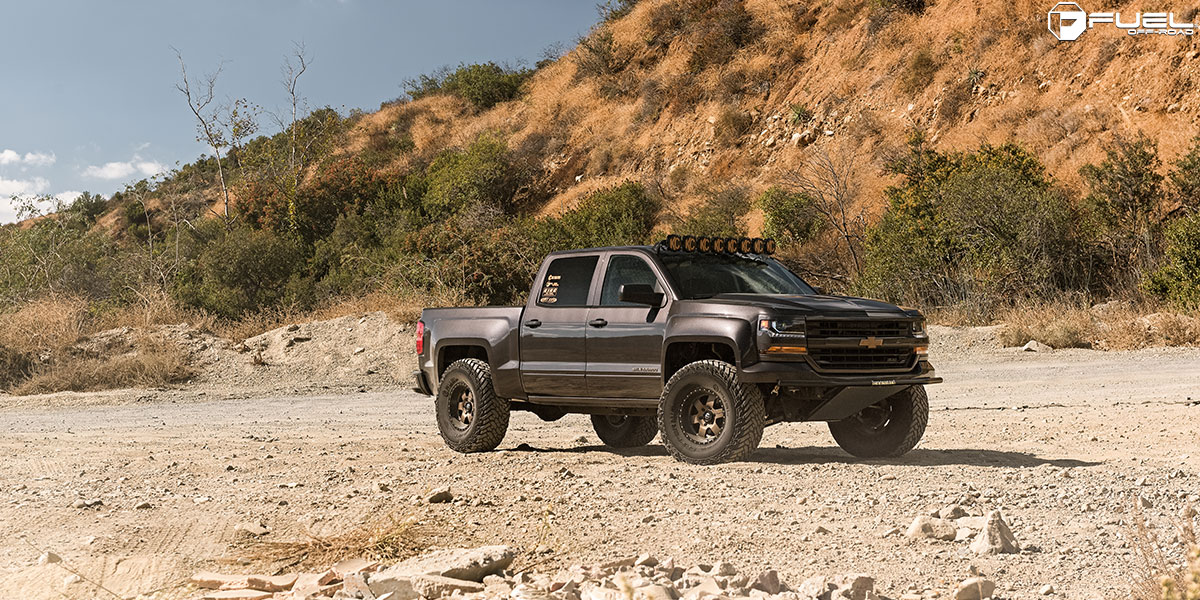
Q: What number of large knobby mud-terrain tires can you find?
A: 4